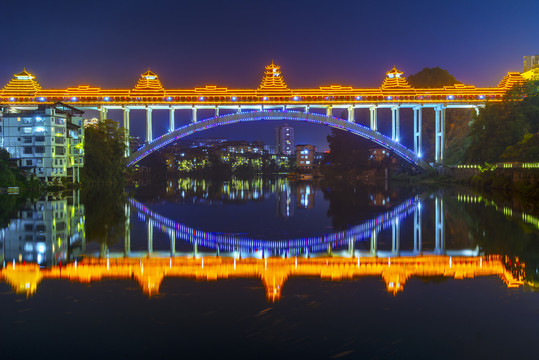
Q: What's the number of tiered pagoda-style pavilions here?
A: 5